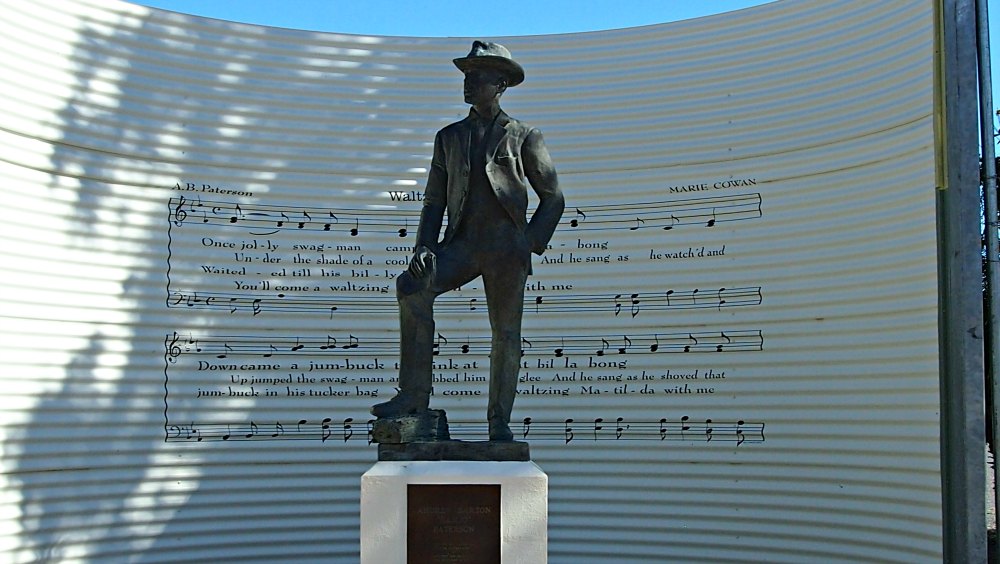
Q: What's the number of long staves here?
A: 4